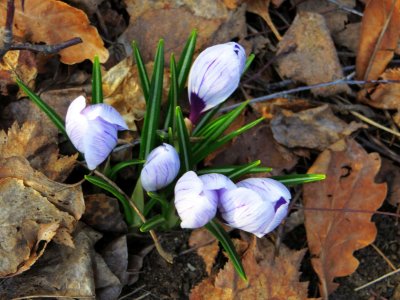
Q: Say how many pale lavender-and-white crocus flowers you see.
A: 5